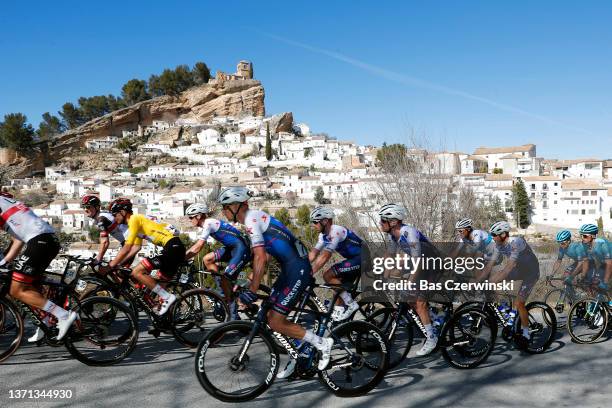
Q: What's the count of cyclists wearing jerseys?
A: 11